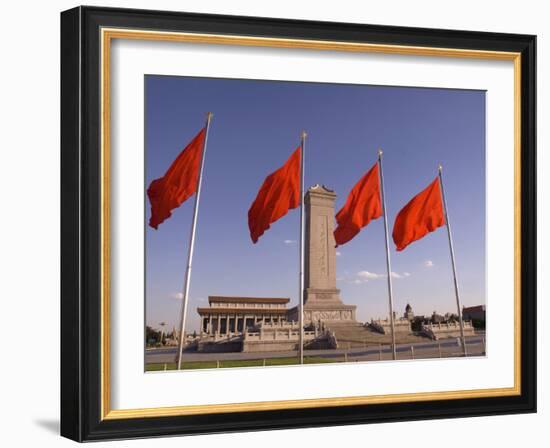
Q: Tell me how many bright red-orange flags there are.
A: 4